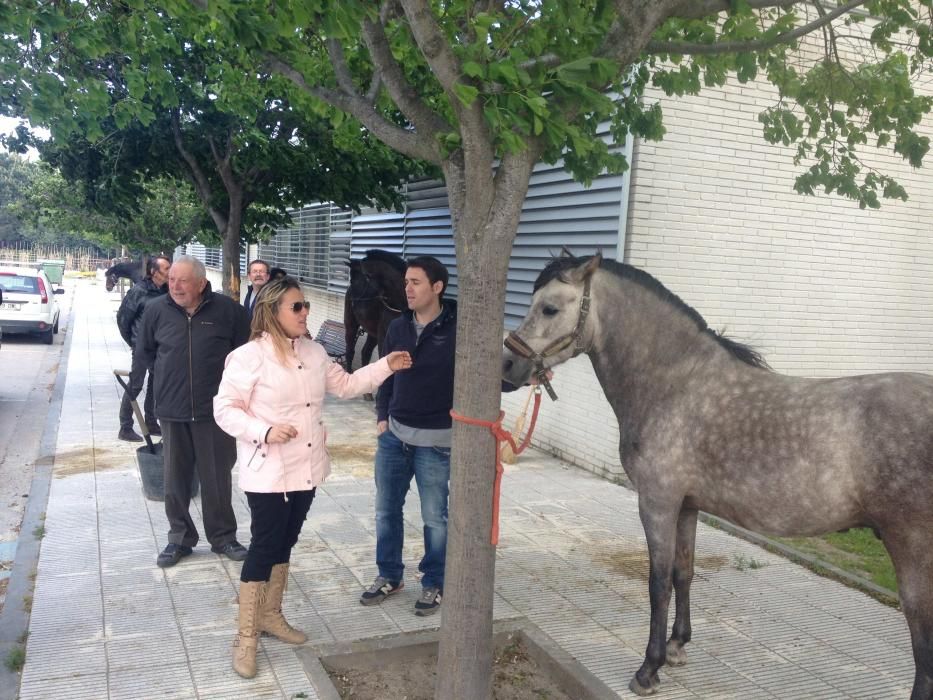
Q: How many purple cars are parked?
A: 0